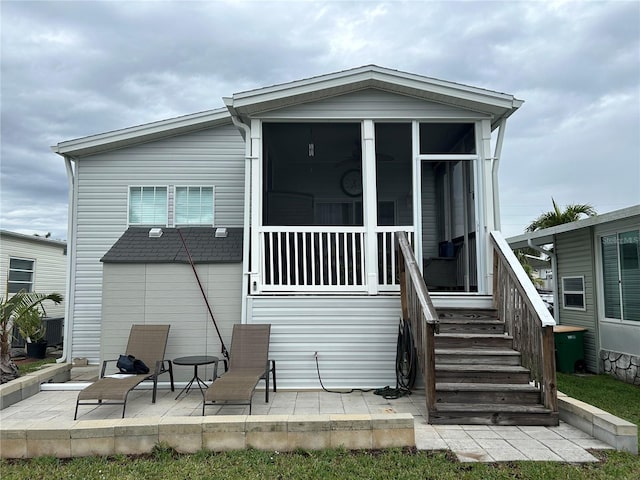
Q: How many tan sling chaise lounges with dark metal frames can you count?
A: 2